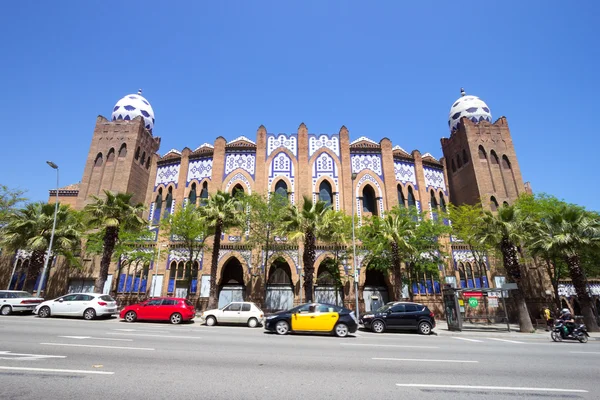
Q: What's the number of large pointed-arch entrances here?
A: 4